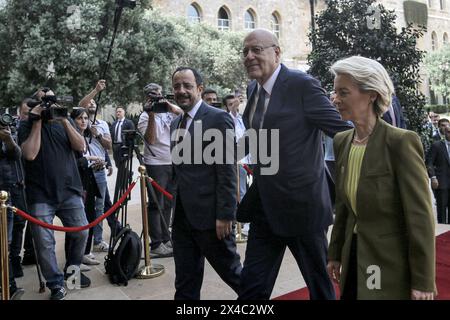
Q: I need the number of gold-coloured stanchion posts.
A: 3